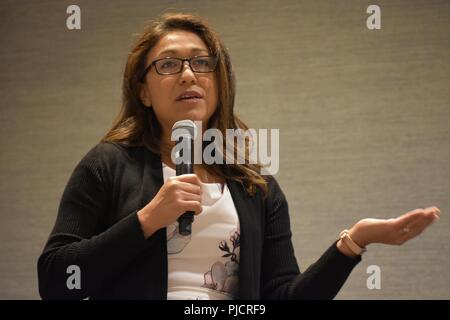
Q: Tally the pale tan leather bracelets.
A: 1